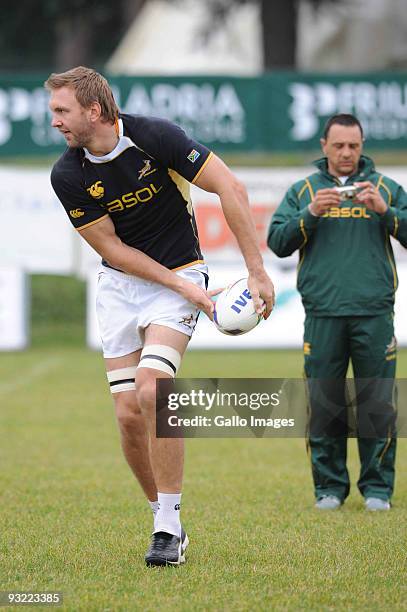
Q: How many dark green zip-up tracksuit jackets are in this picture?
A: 1